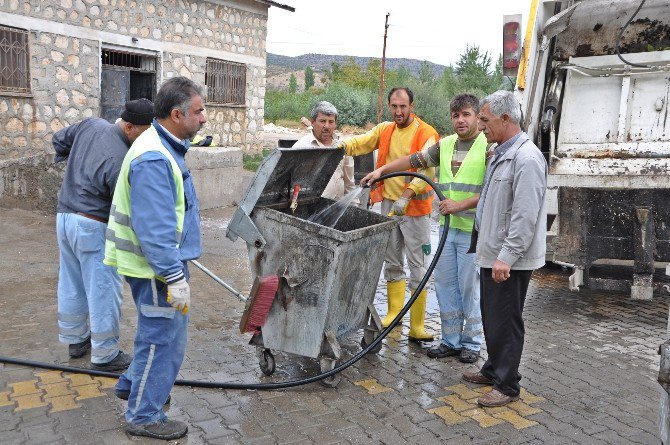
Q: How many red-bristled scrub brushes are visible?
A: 1